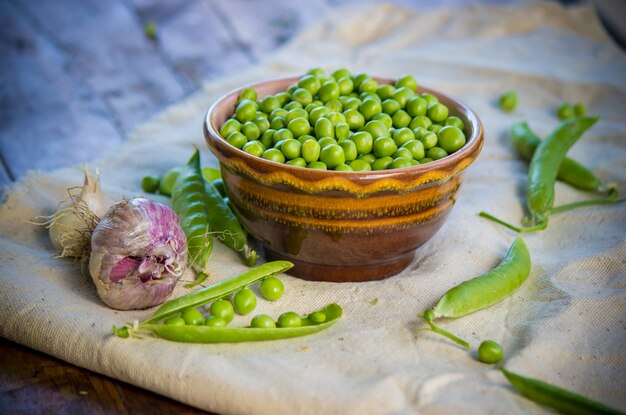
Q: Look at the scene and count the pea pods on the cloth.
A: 7